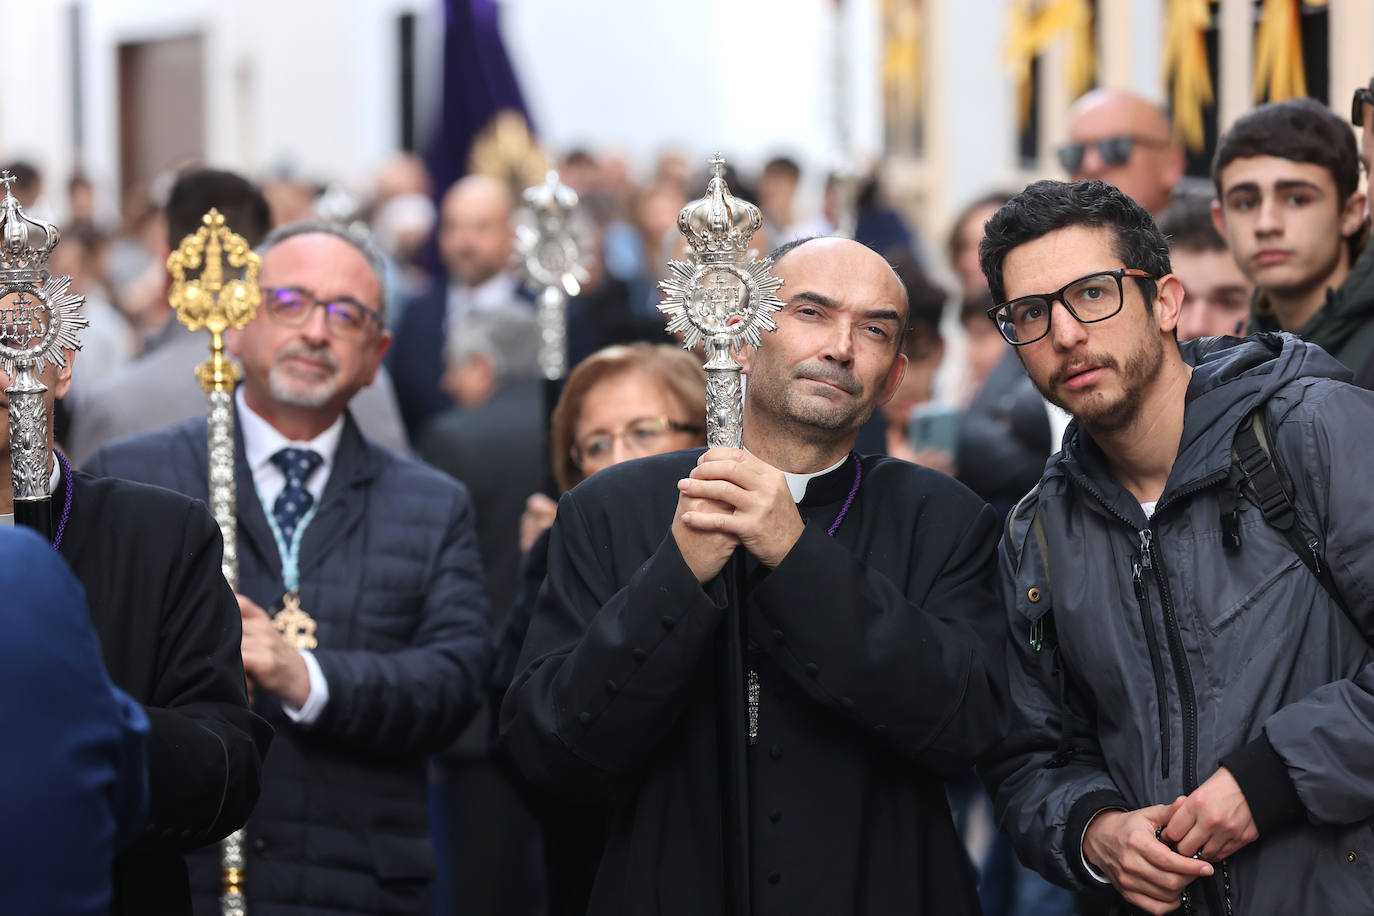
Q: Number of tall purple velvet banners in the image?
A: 1